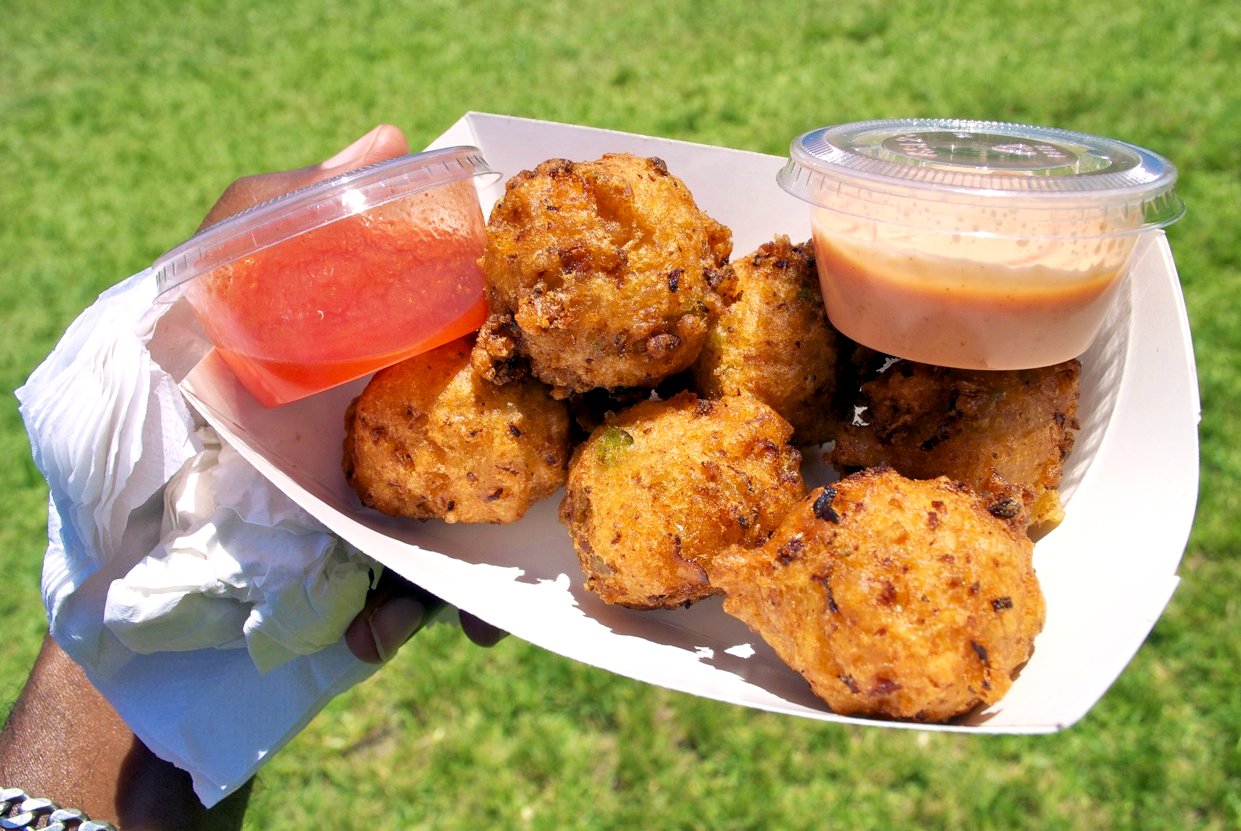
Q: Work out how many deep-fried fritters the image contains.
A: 6